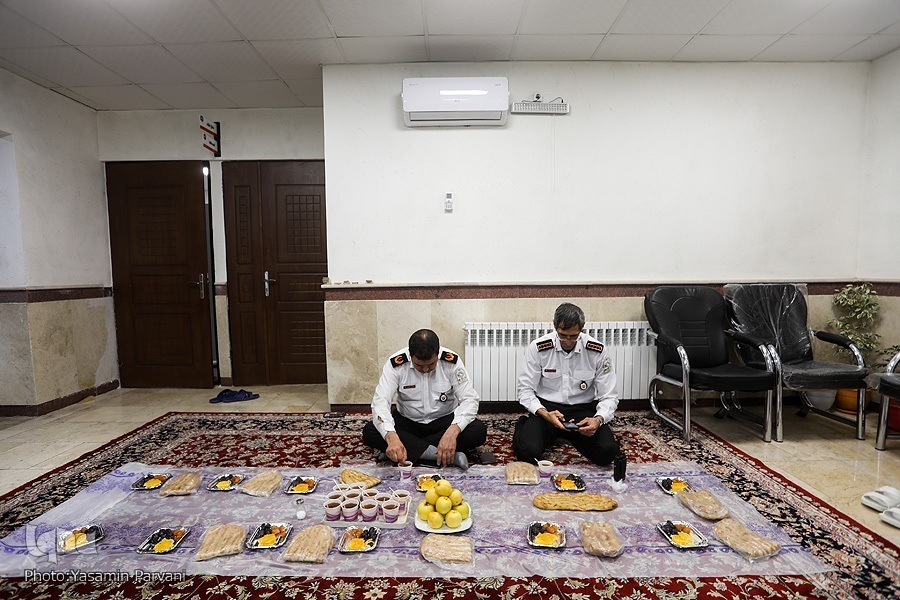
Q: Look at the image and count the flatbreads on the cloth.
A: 11